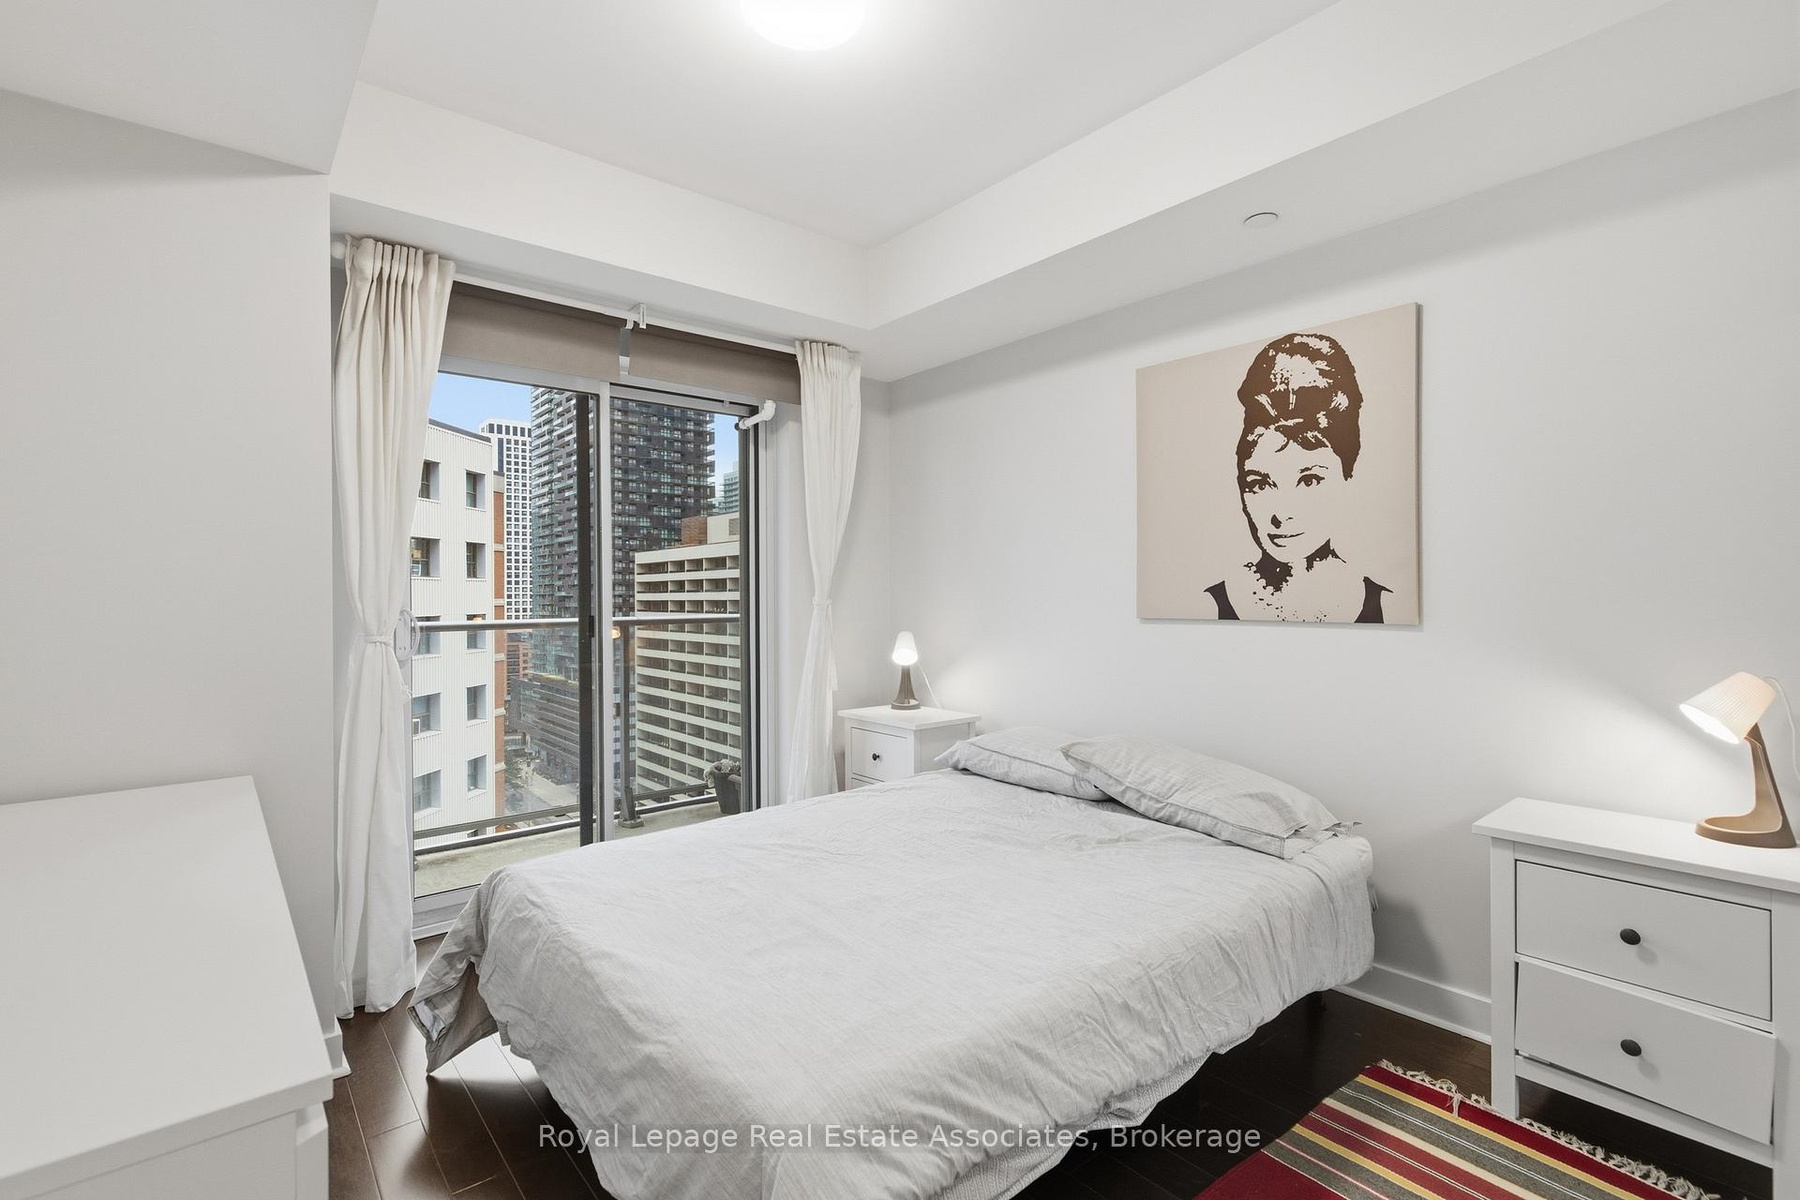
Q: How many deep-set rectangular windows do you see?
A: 10